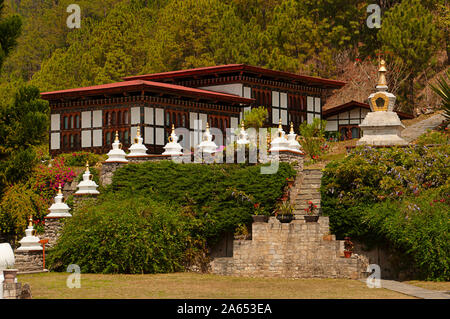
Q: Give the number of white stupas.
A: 11